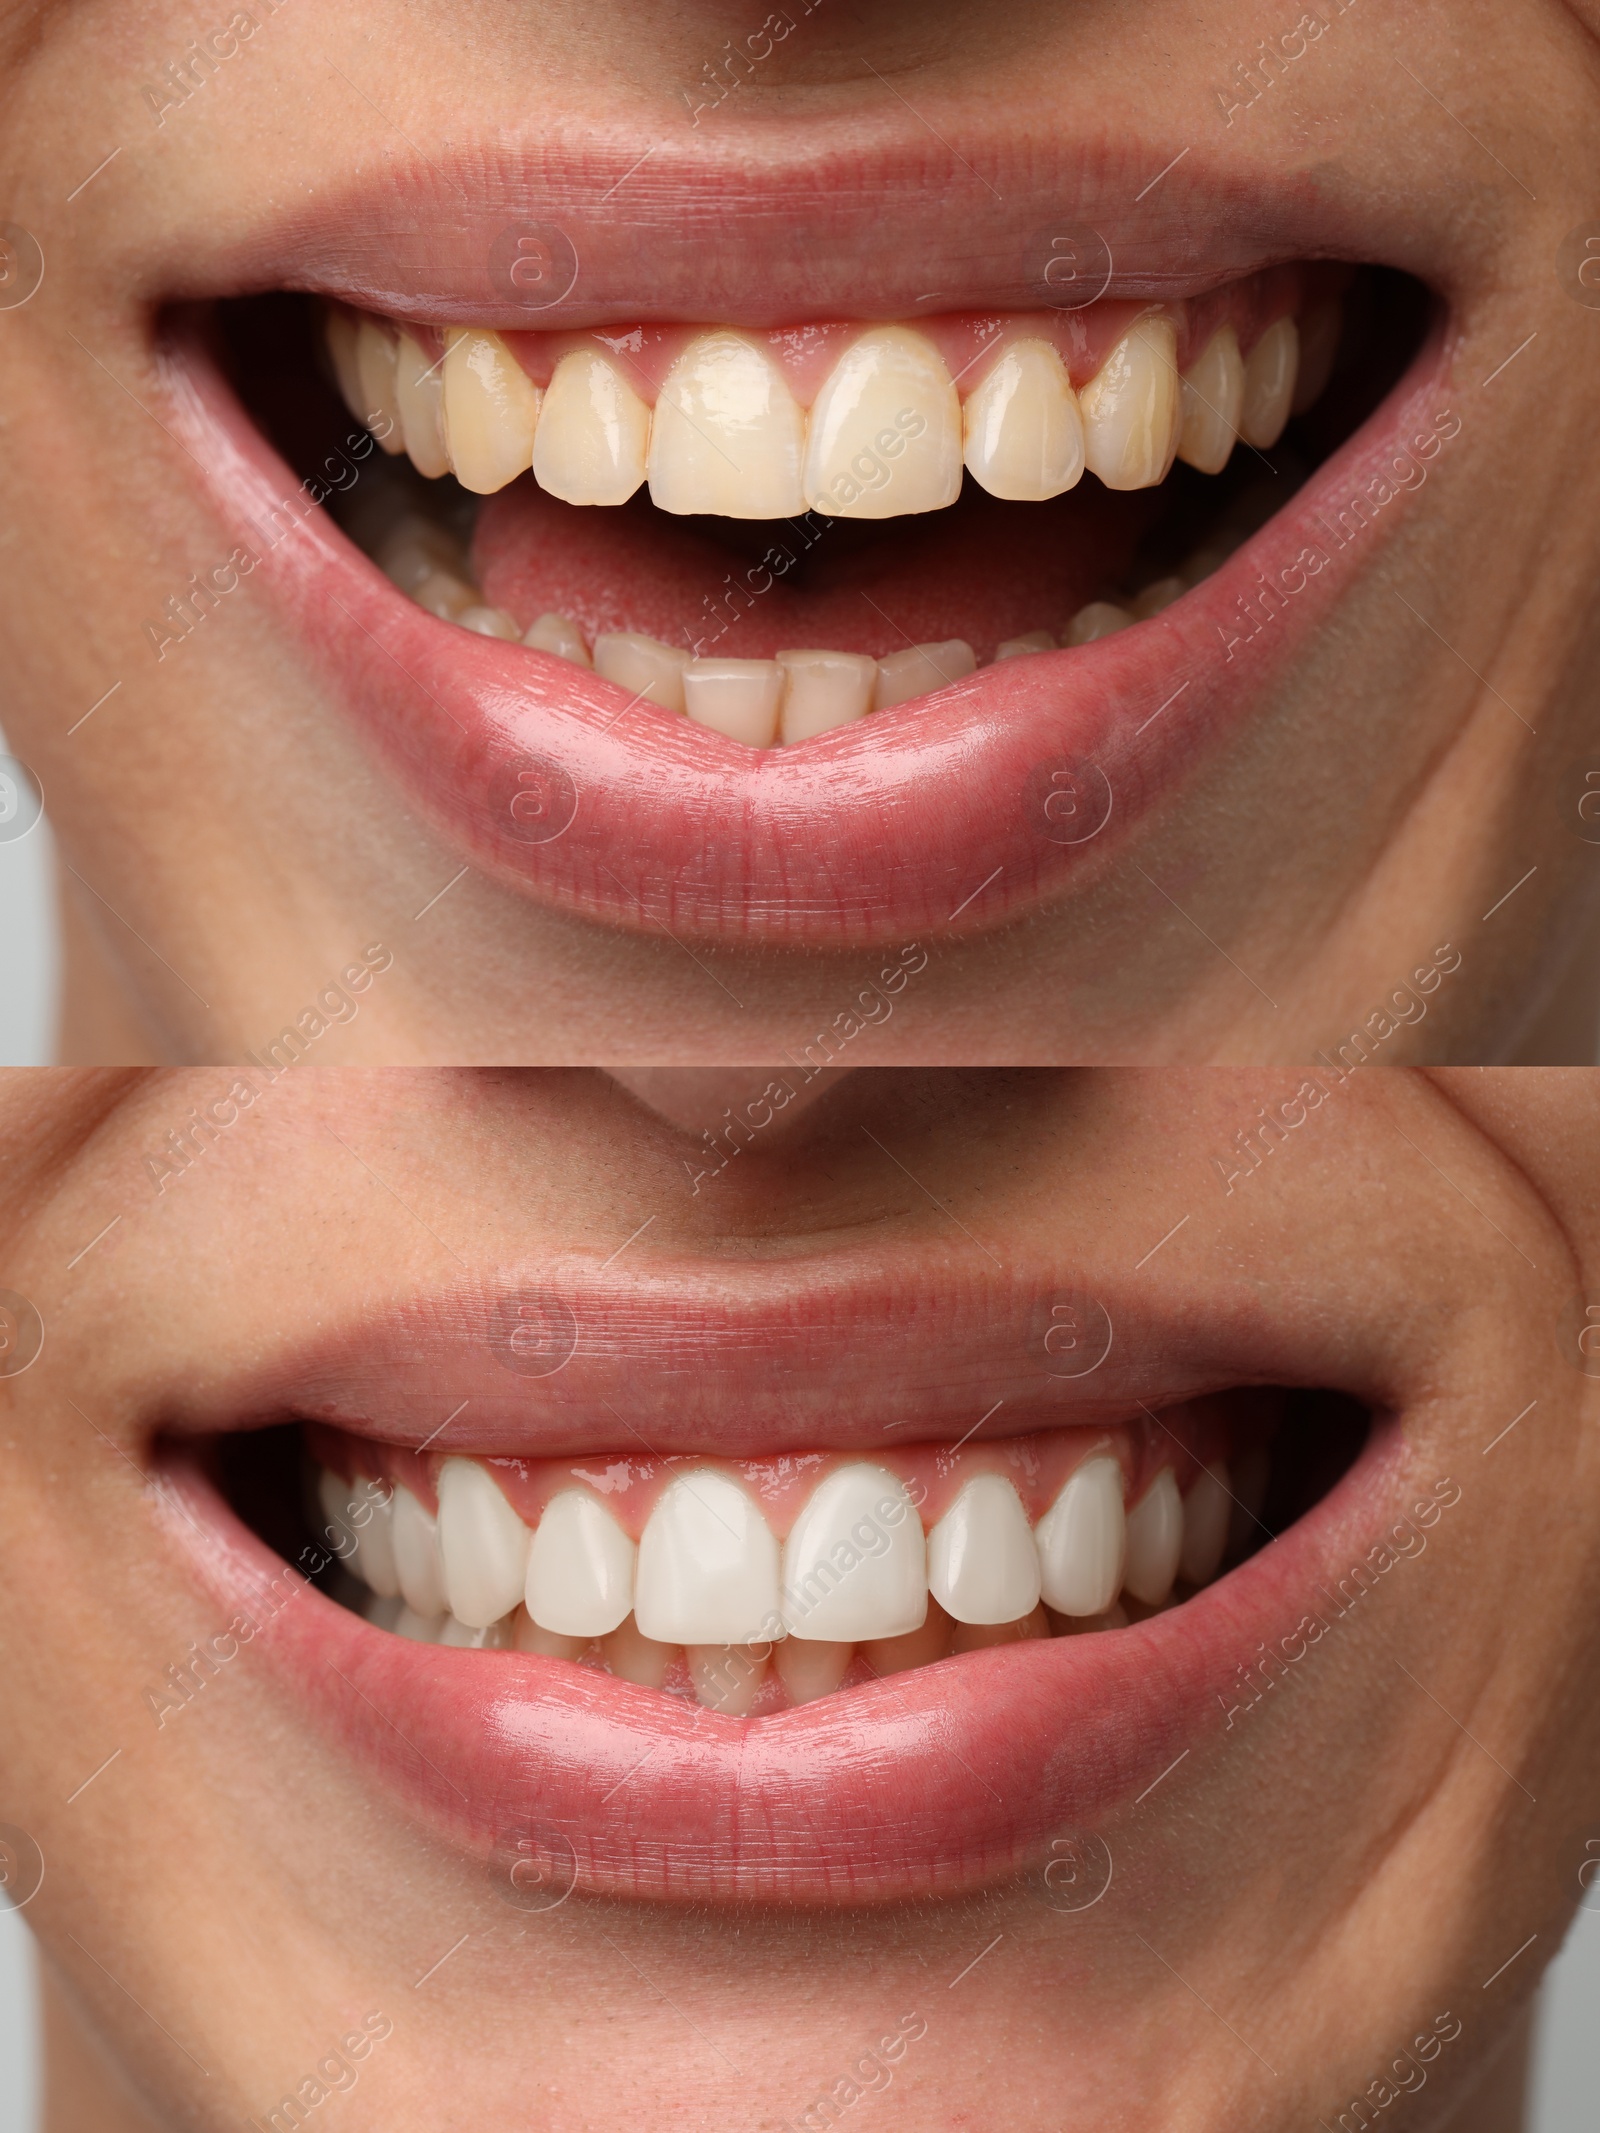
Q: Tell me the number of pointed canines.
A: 4